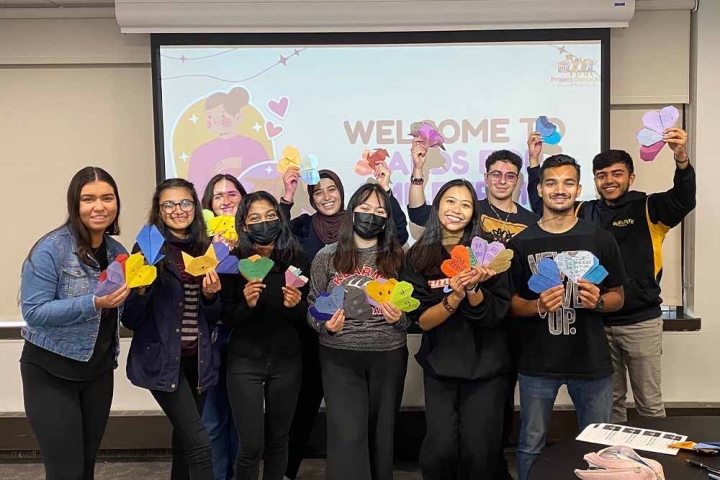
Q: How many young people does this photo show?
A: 10